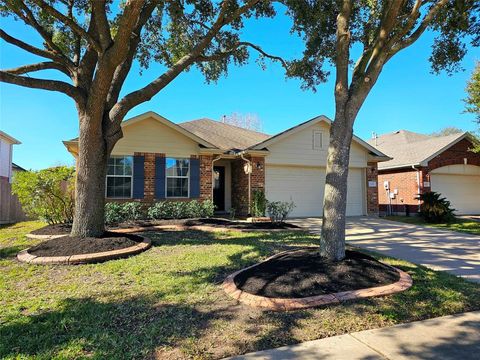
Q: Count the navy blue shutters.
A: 3